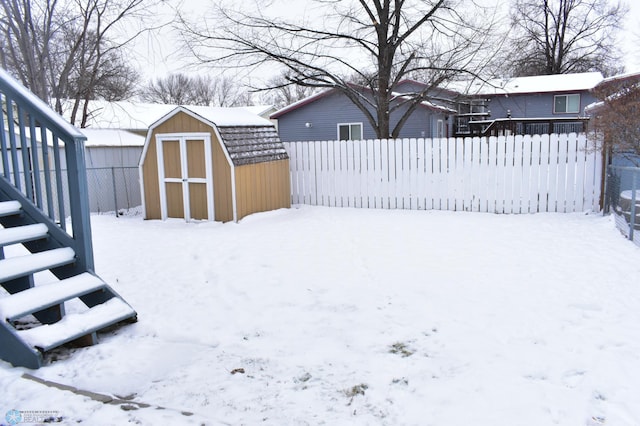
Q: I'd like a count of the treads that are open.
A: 5